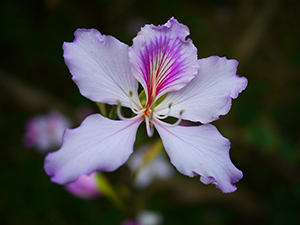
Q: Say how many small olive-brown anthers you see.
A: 4